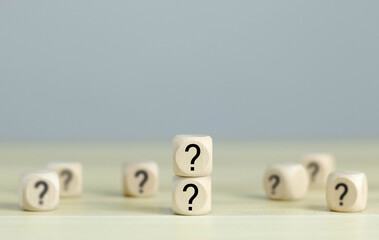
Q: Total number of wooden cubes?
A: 8